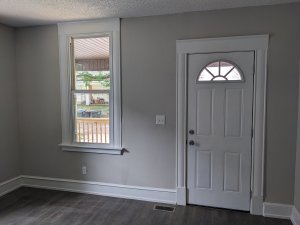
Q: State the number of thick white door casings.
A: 1